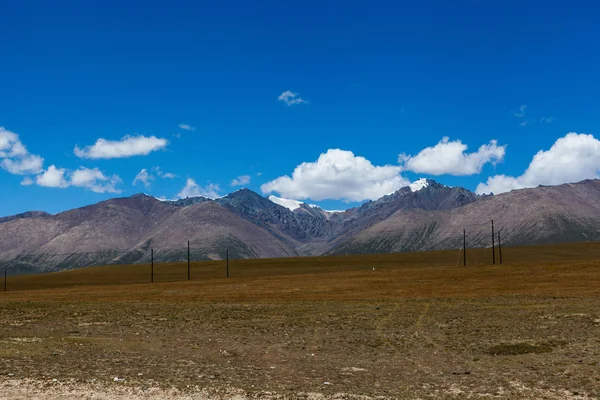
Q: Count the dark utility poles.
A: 7